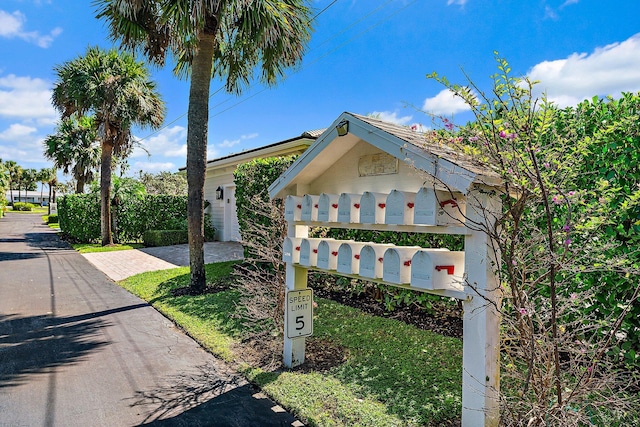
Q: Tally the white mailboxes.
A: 14